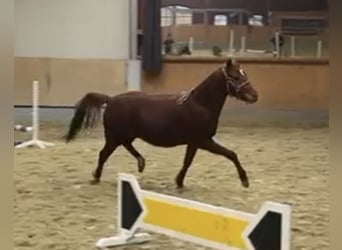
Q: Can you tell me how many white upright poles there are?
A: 7